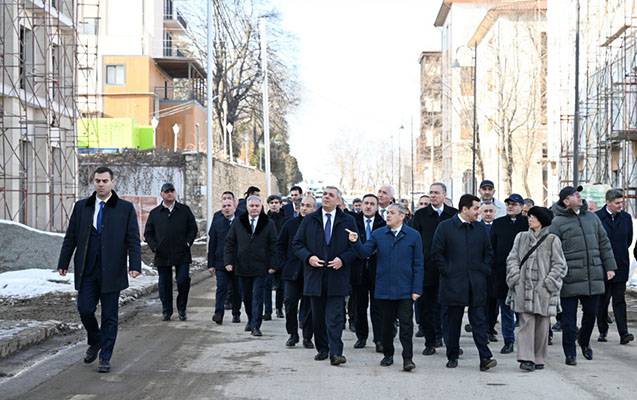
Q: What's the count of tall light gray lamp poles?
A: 2